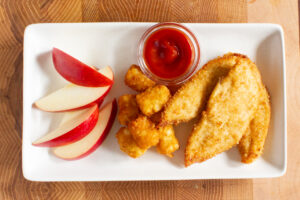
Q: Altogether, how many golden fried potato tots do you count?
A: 6